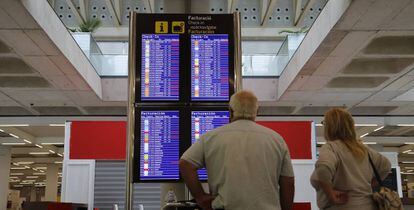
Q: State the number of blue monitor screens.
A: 4